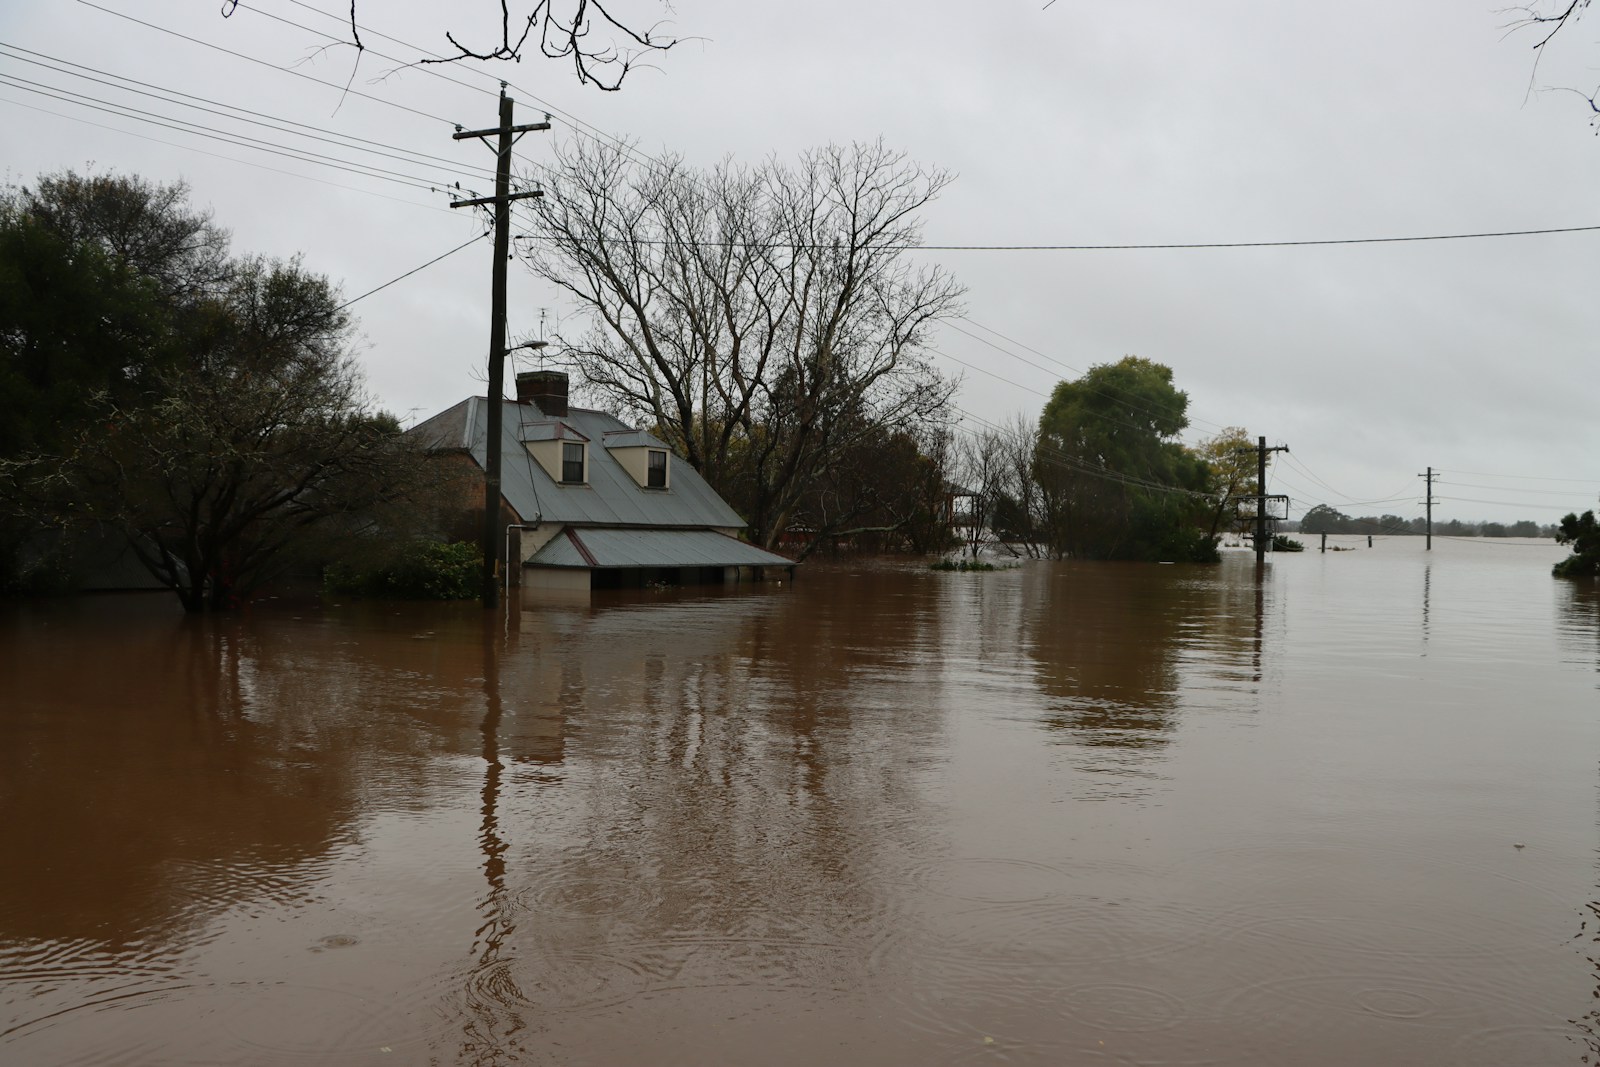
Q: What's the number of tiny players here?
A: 0